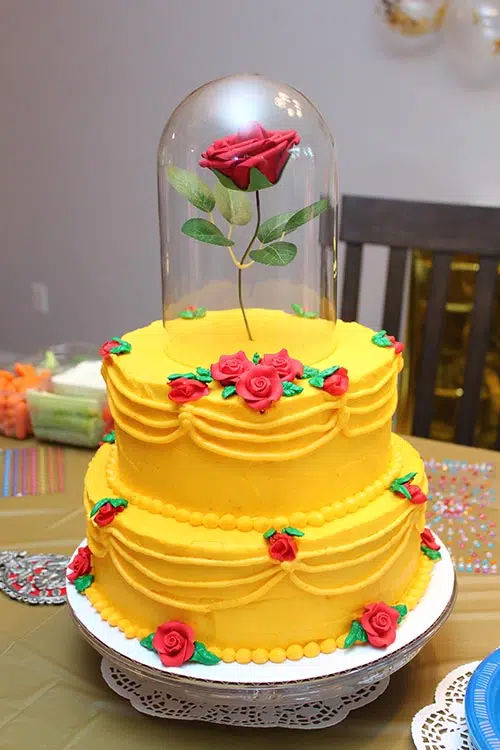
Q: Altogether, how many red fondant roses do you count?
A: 14